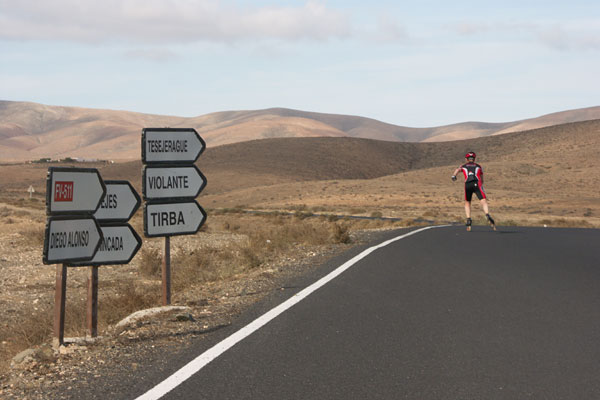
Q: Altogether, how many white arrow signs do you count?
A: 7